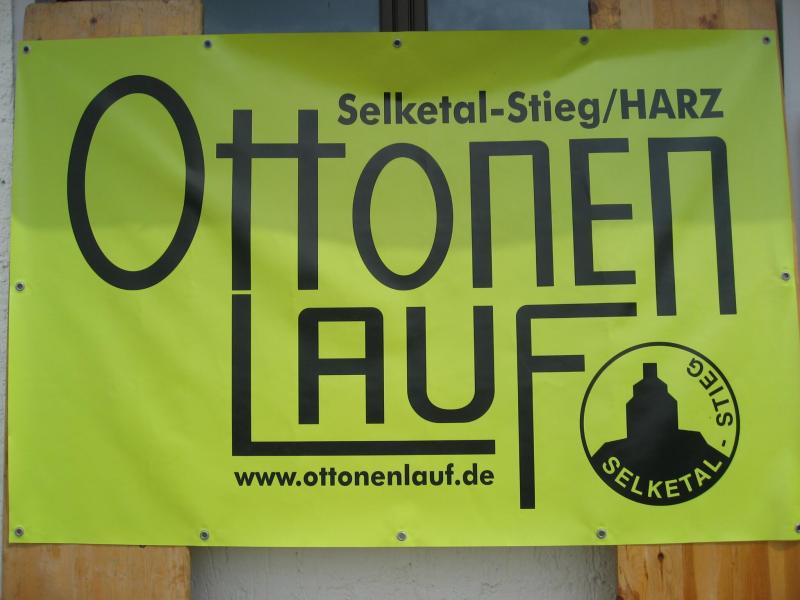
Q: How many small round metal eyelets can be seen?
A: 12